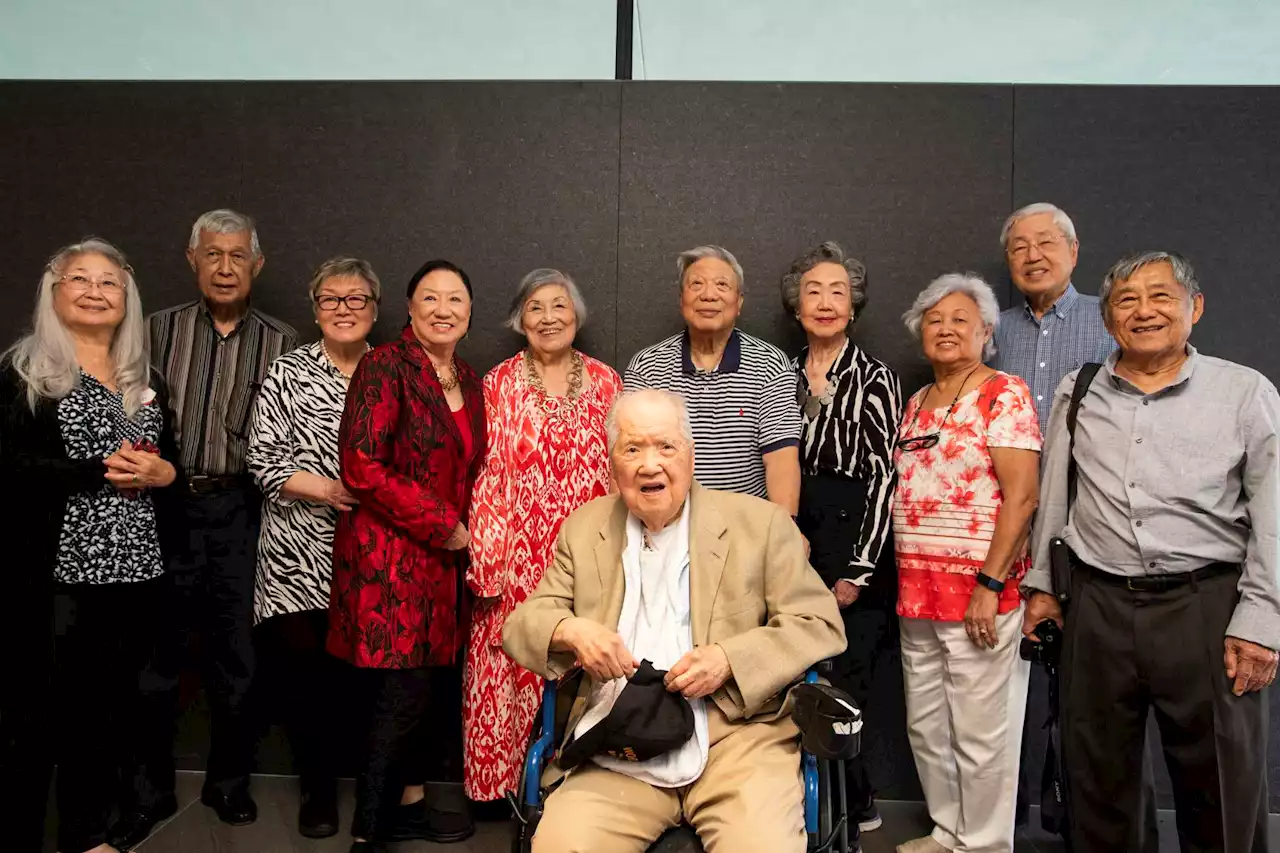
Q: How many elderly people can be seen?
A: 11